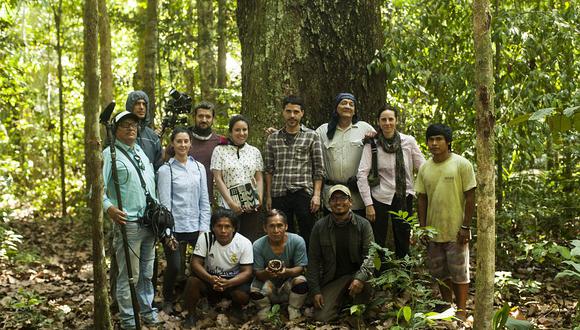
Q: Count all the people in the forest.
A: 12